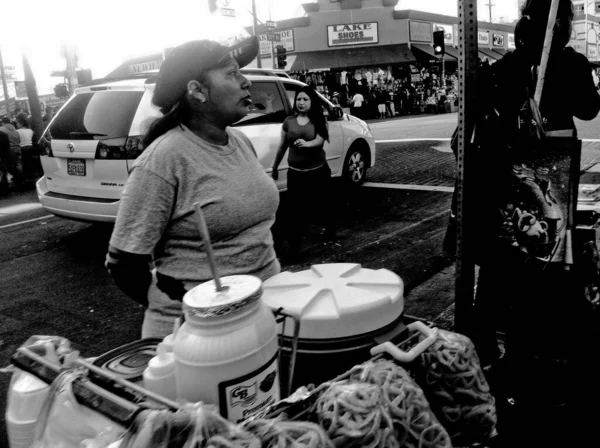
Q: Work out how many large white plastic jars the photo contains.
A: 1